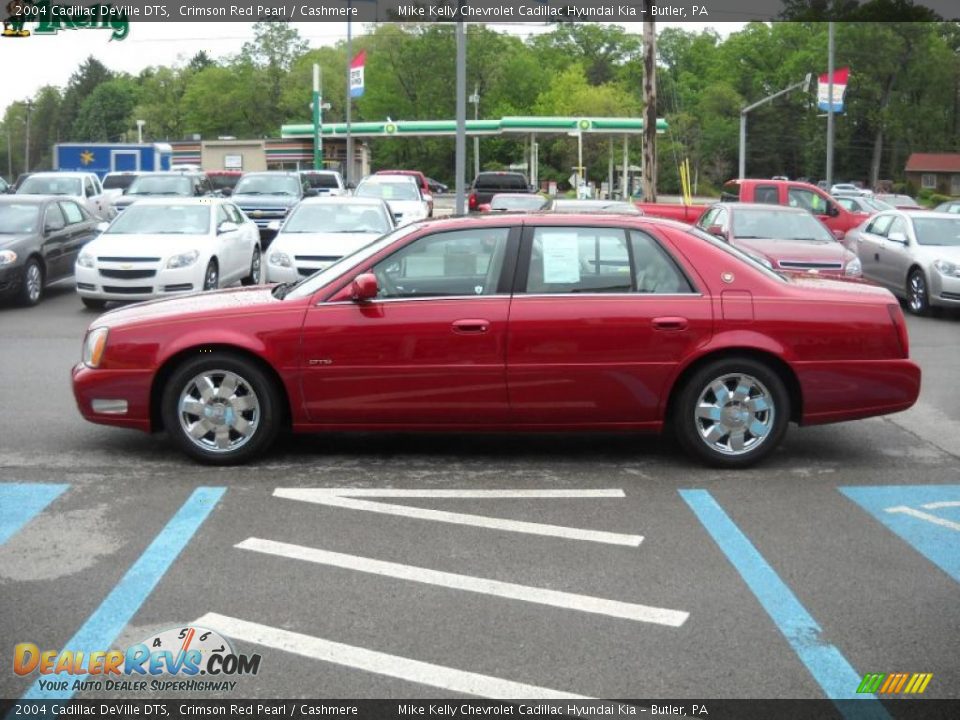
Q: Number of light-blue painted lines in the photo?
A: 2